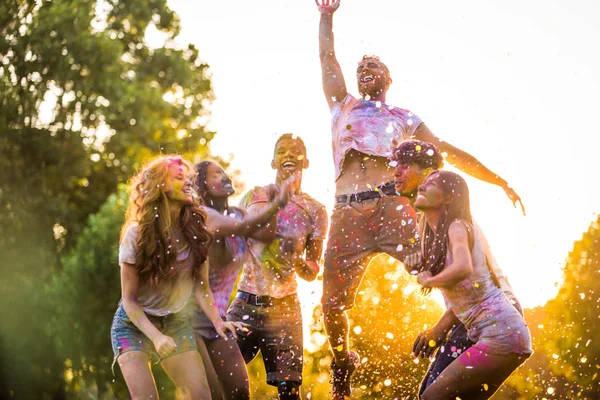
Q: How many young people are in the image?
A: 6